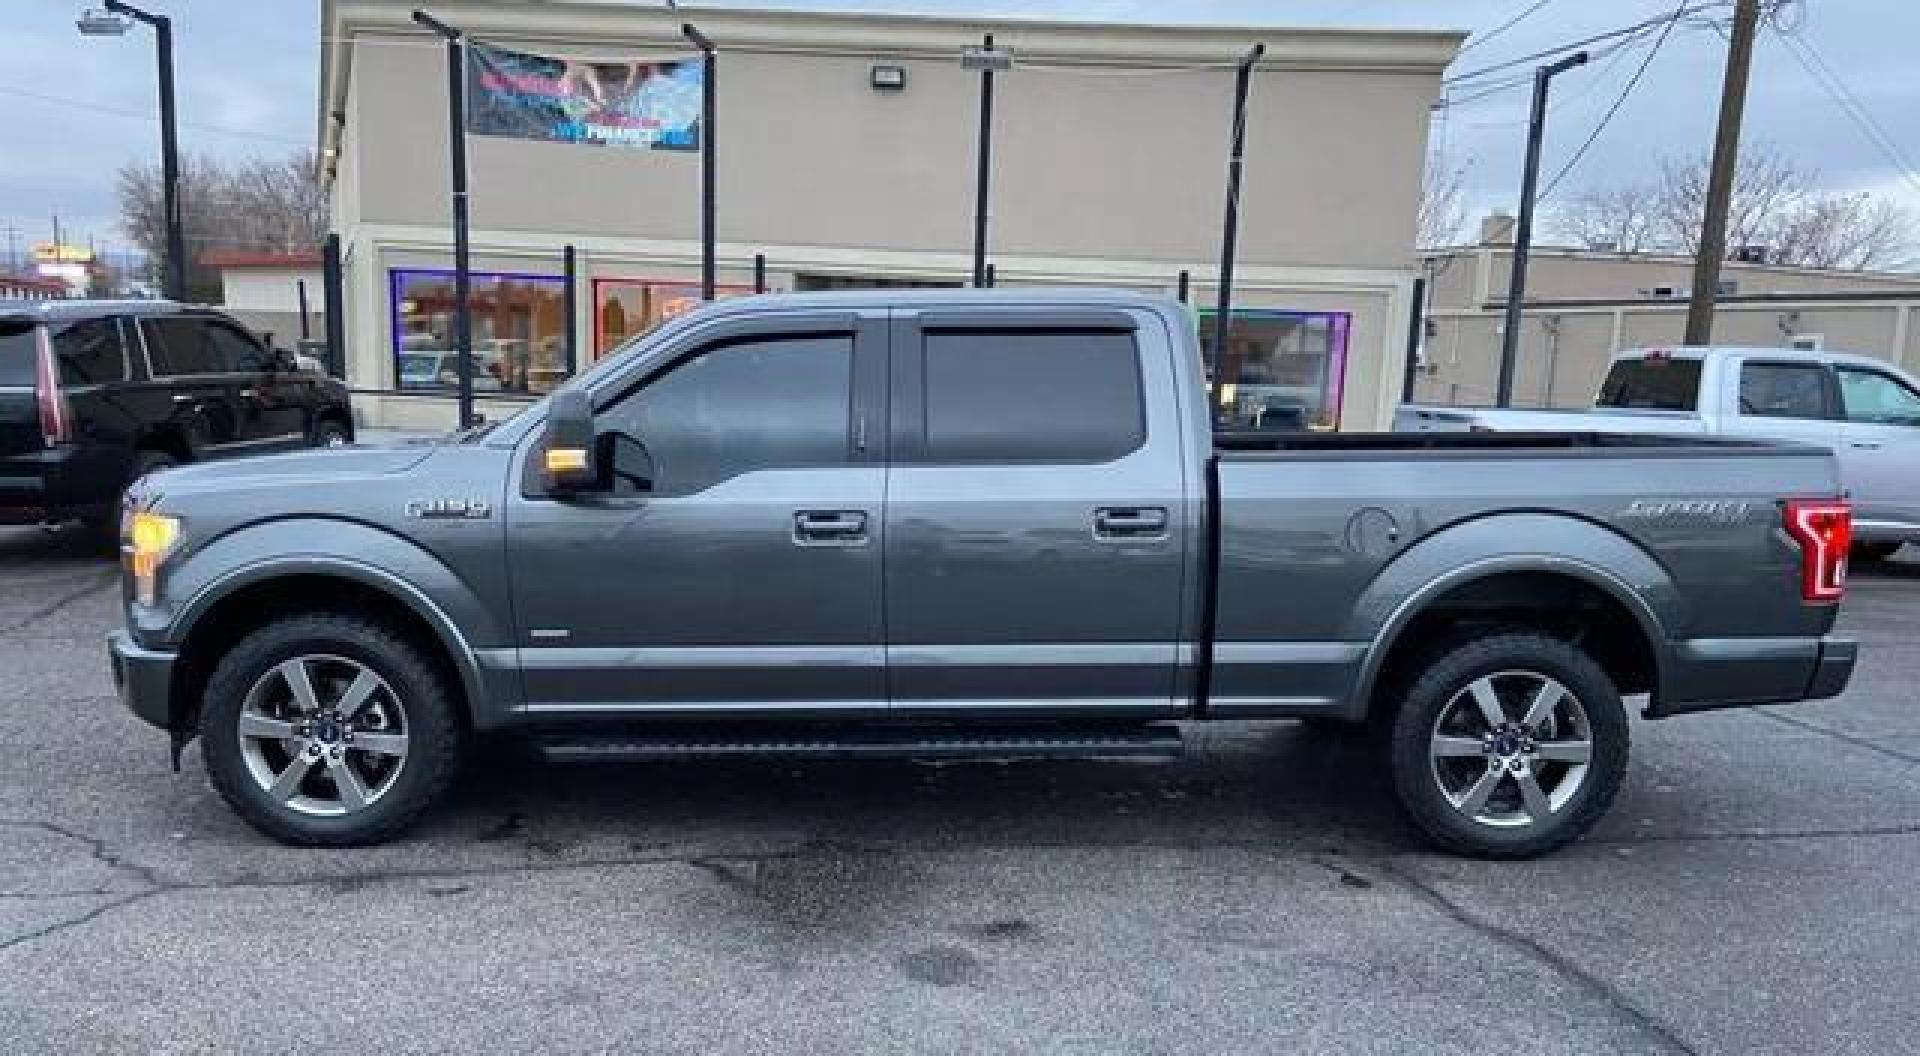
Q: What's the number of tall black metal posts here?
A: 6